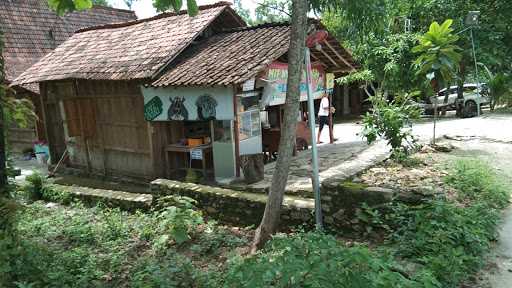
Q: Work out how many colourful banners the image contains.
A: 1